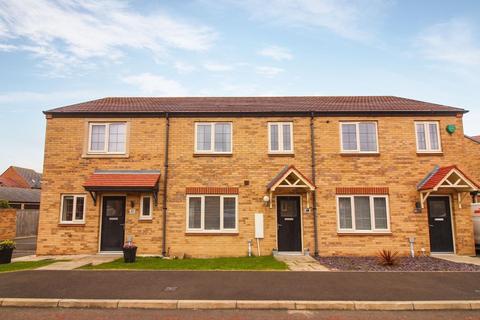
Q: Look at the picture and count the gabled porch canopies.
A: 2